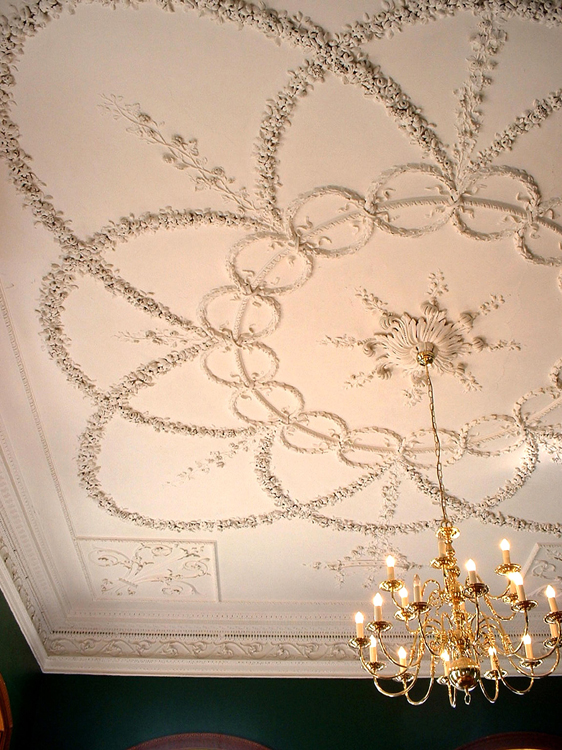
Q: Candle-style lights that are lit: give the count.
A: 14